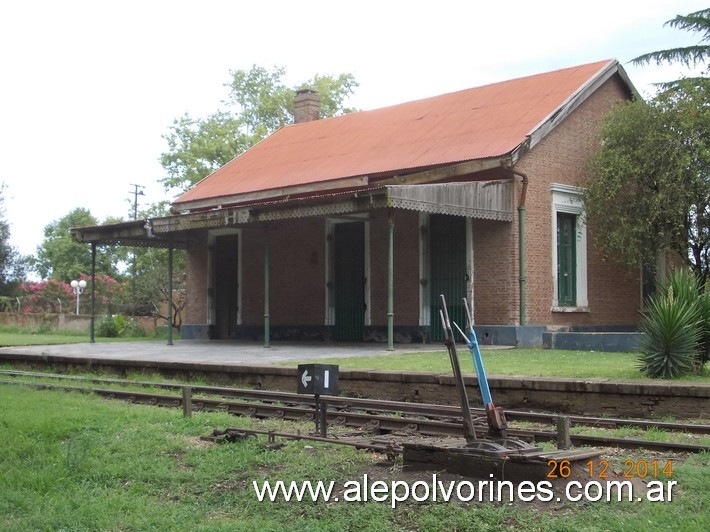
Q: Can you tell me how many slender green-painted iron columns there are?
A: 4